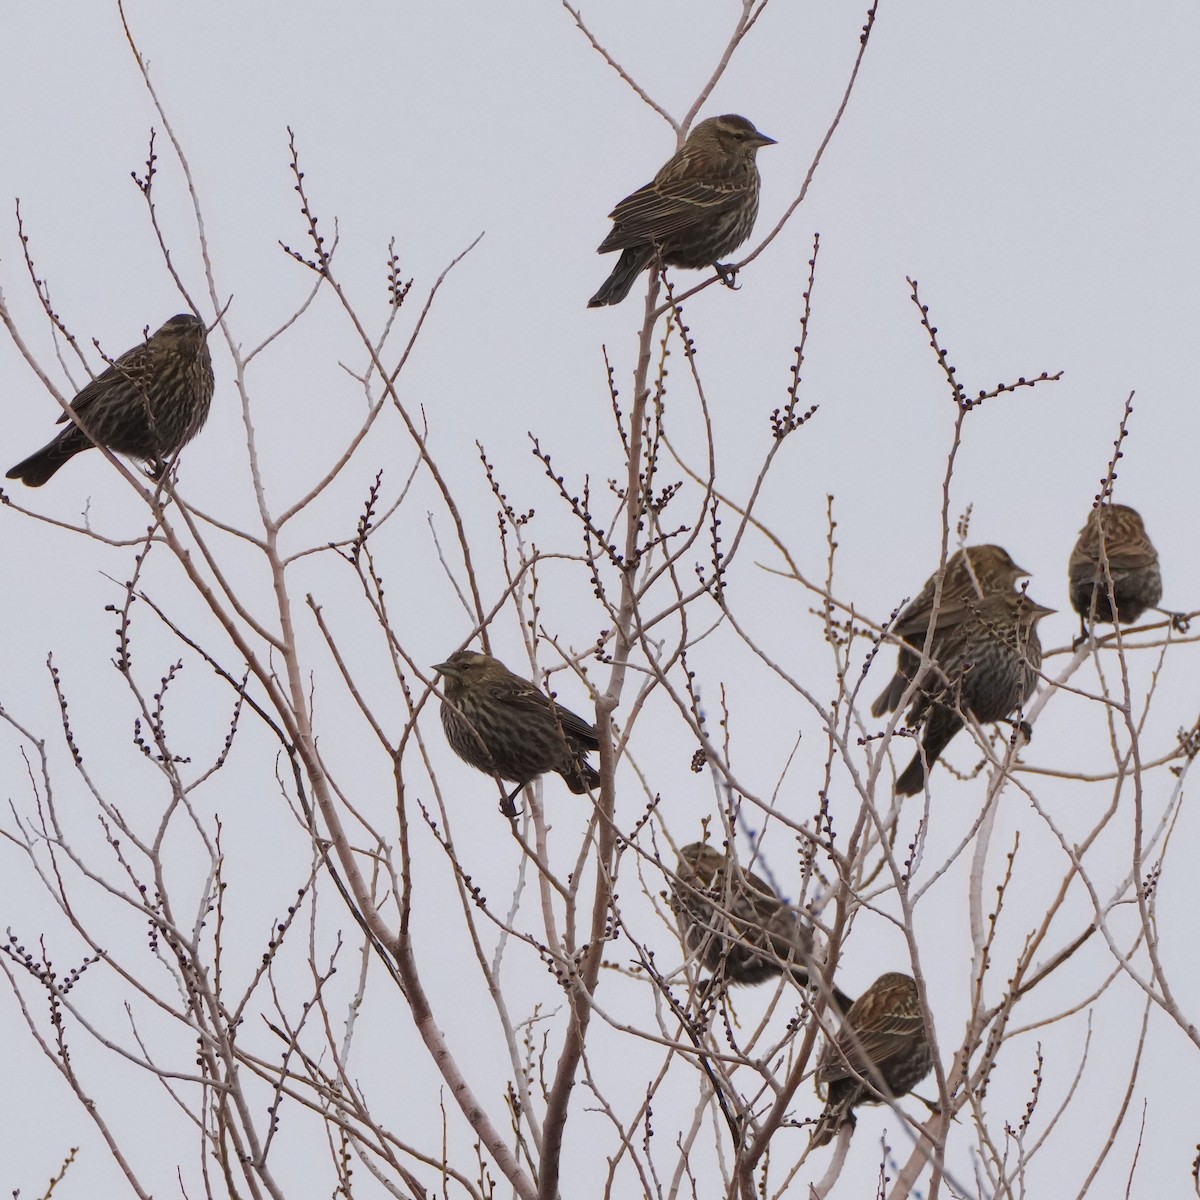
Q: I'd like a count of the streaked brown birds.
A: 8